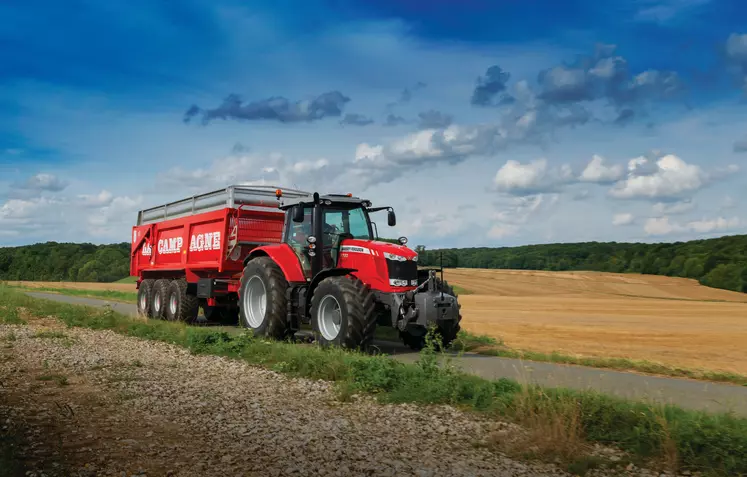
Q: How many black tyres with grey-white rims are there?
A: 5